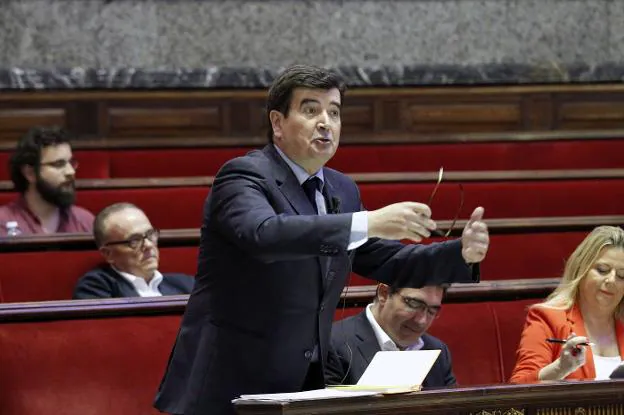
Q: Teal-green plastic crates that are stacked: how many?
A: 0